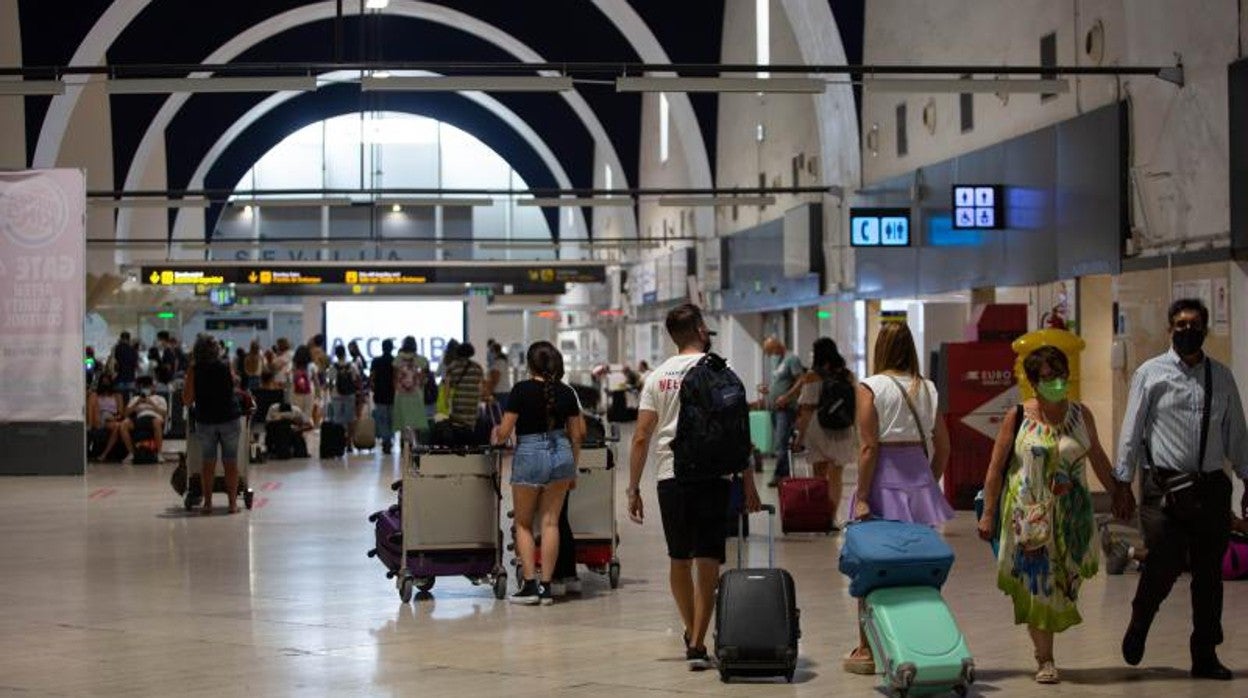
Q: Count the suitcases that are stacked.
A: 2